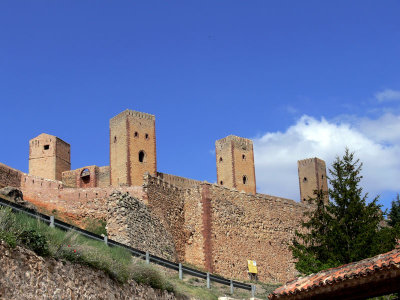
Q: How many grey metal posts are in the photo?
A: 7